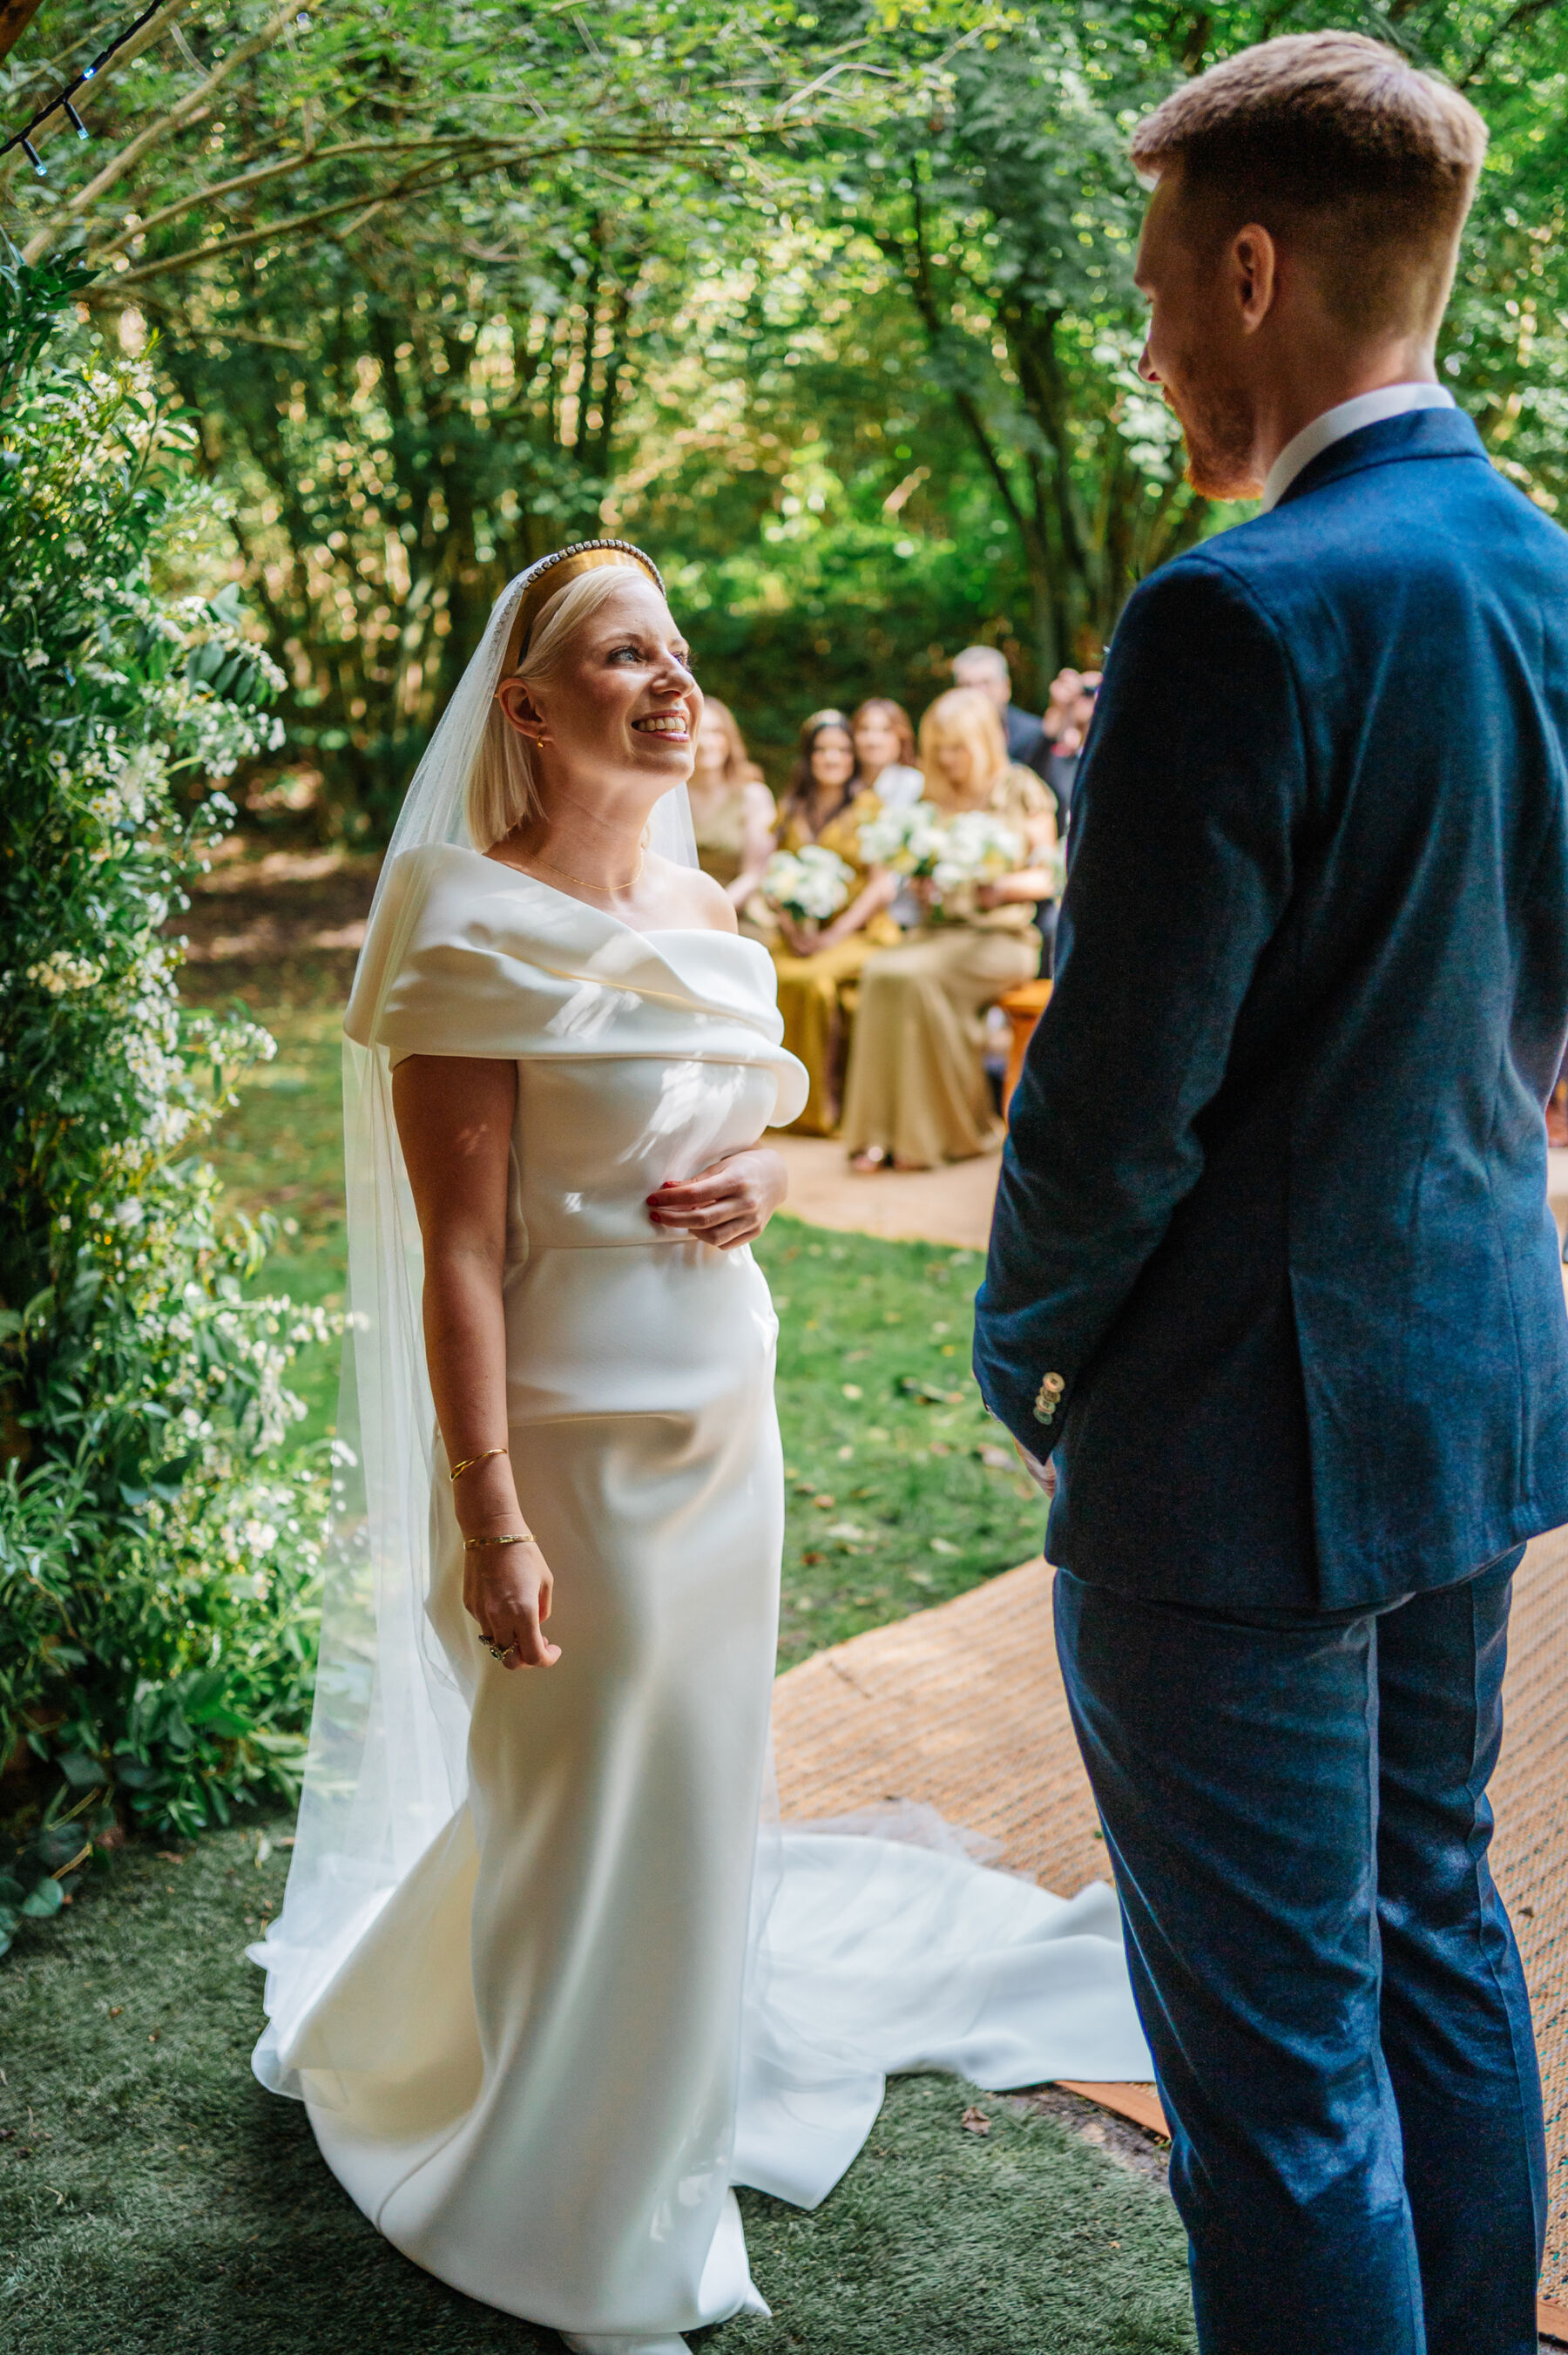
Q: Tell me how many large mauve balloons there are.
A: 0